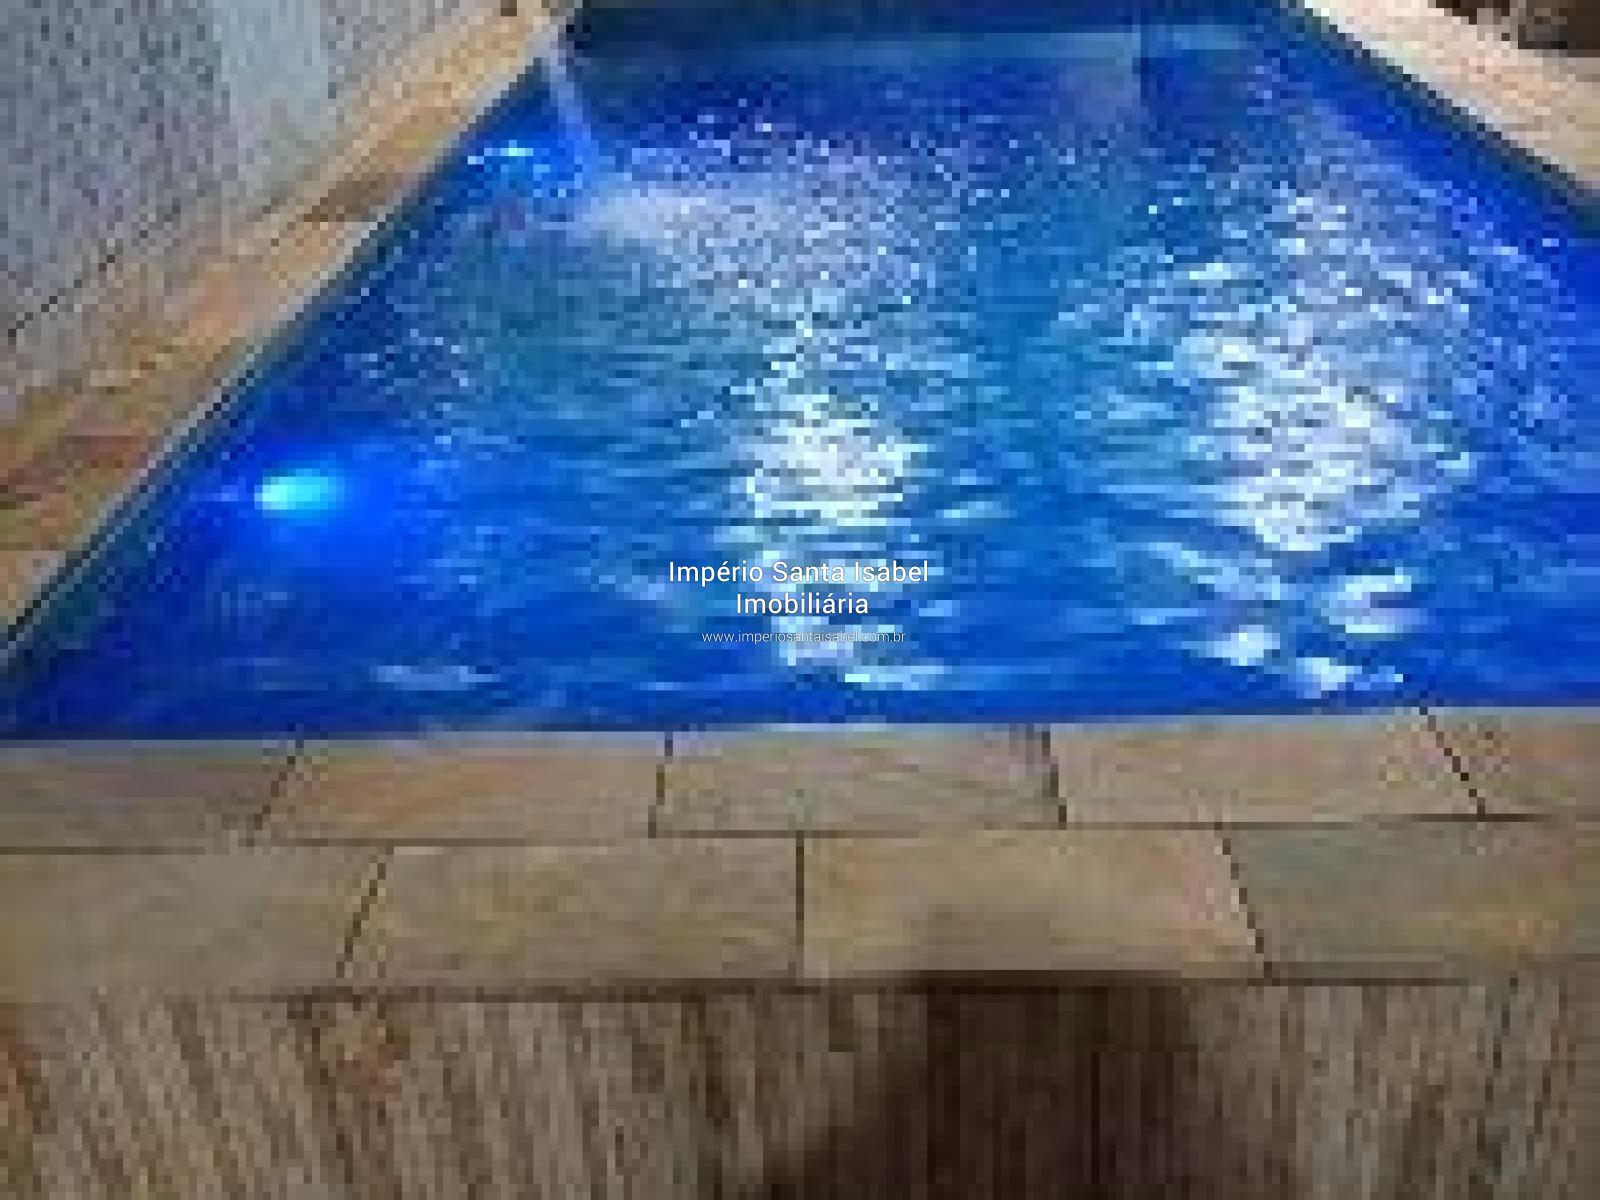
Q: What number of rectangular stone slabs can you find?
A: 9